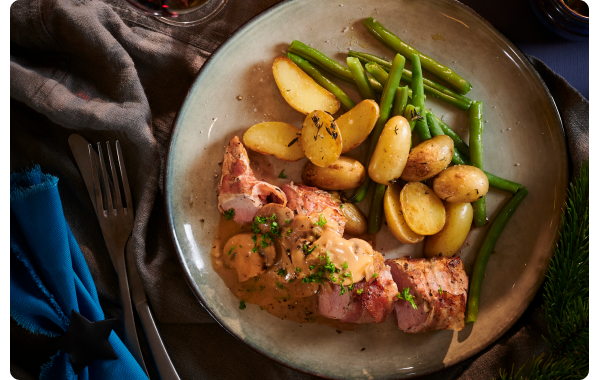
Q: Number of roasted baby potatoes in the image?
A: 12